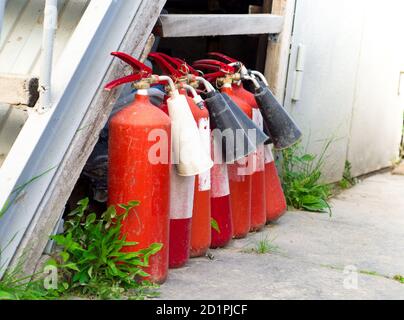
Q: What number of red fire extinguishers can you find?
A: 7